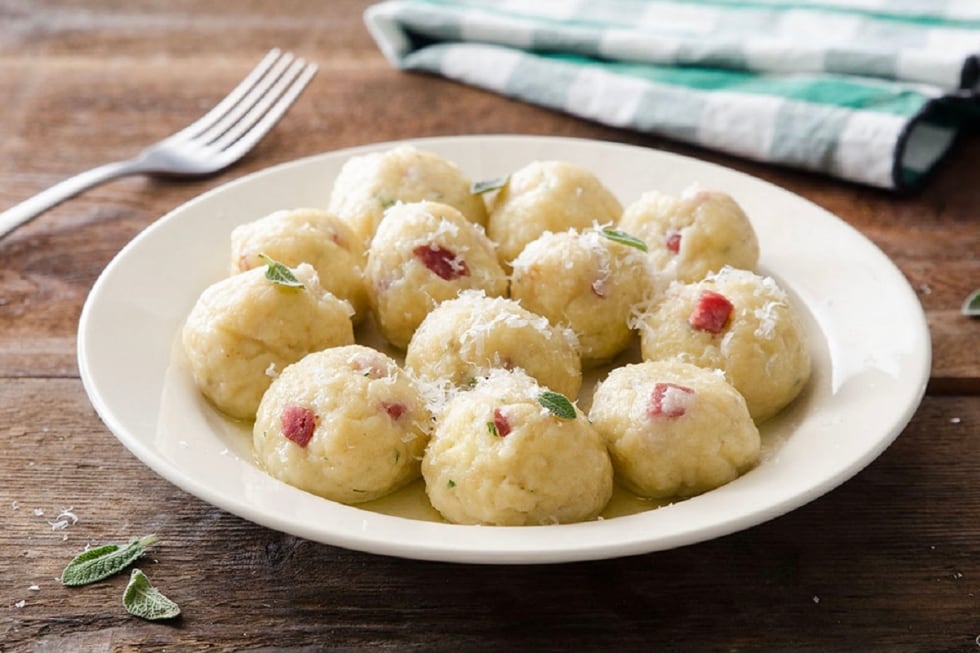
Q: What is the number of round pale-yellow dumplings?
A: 12